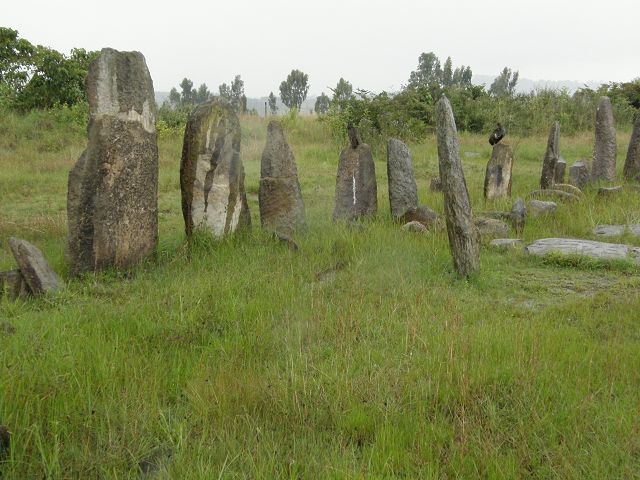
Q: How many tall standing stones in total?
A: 10